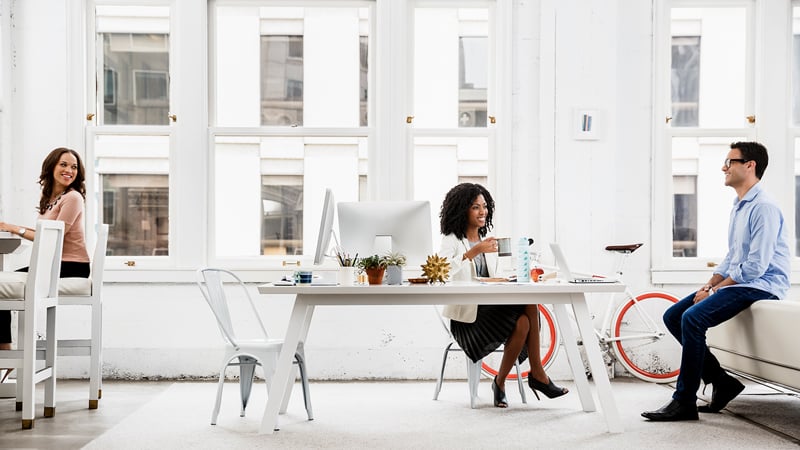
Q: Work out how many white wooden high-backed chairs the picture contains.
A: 2